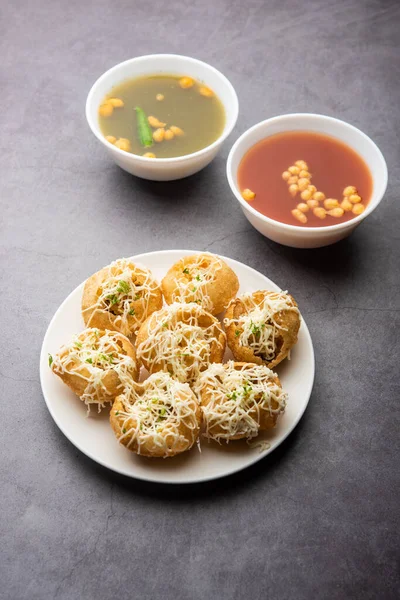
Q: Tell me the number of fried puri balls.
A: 7